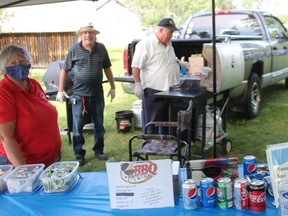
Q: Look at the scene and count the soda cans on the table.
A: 6